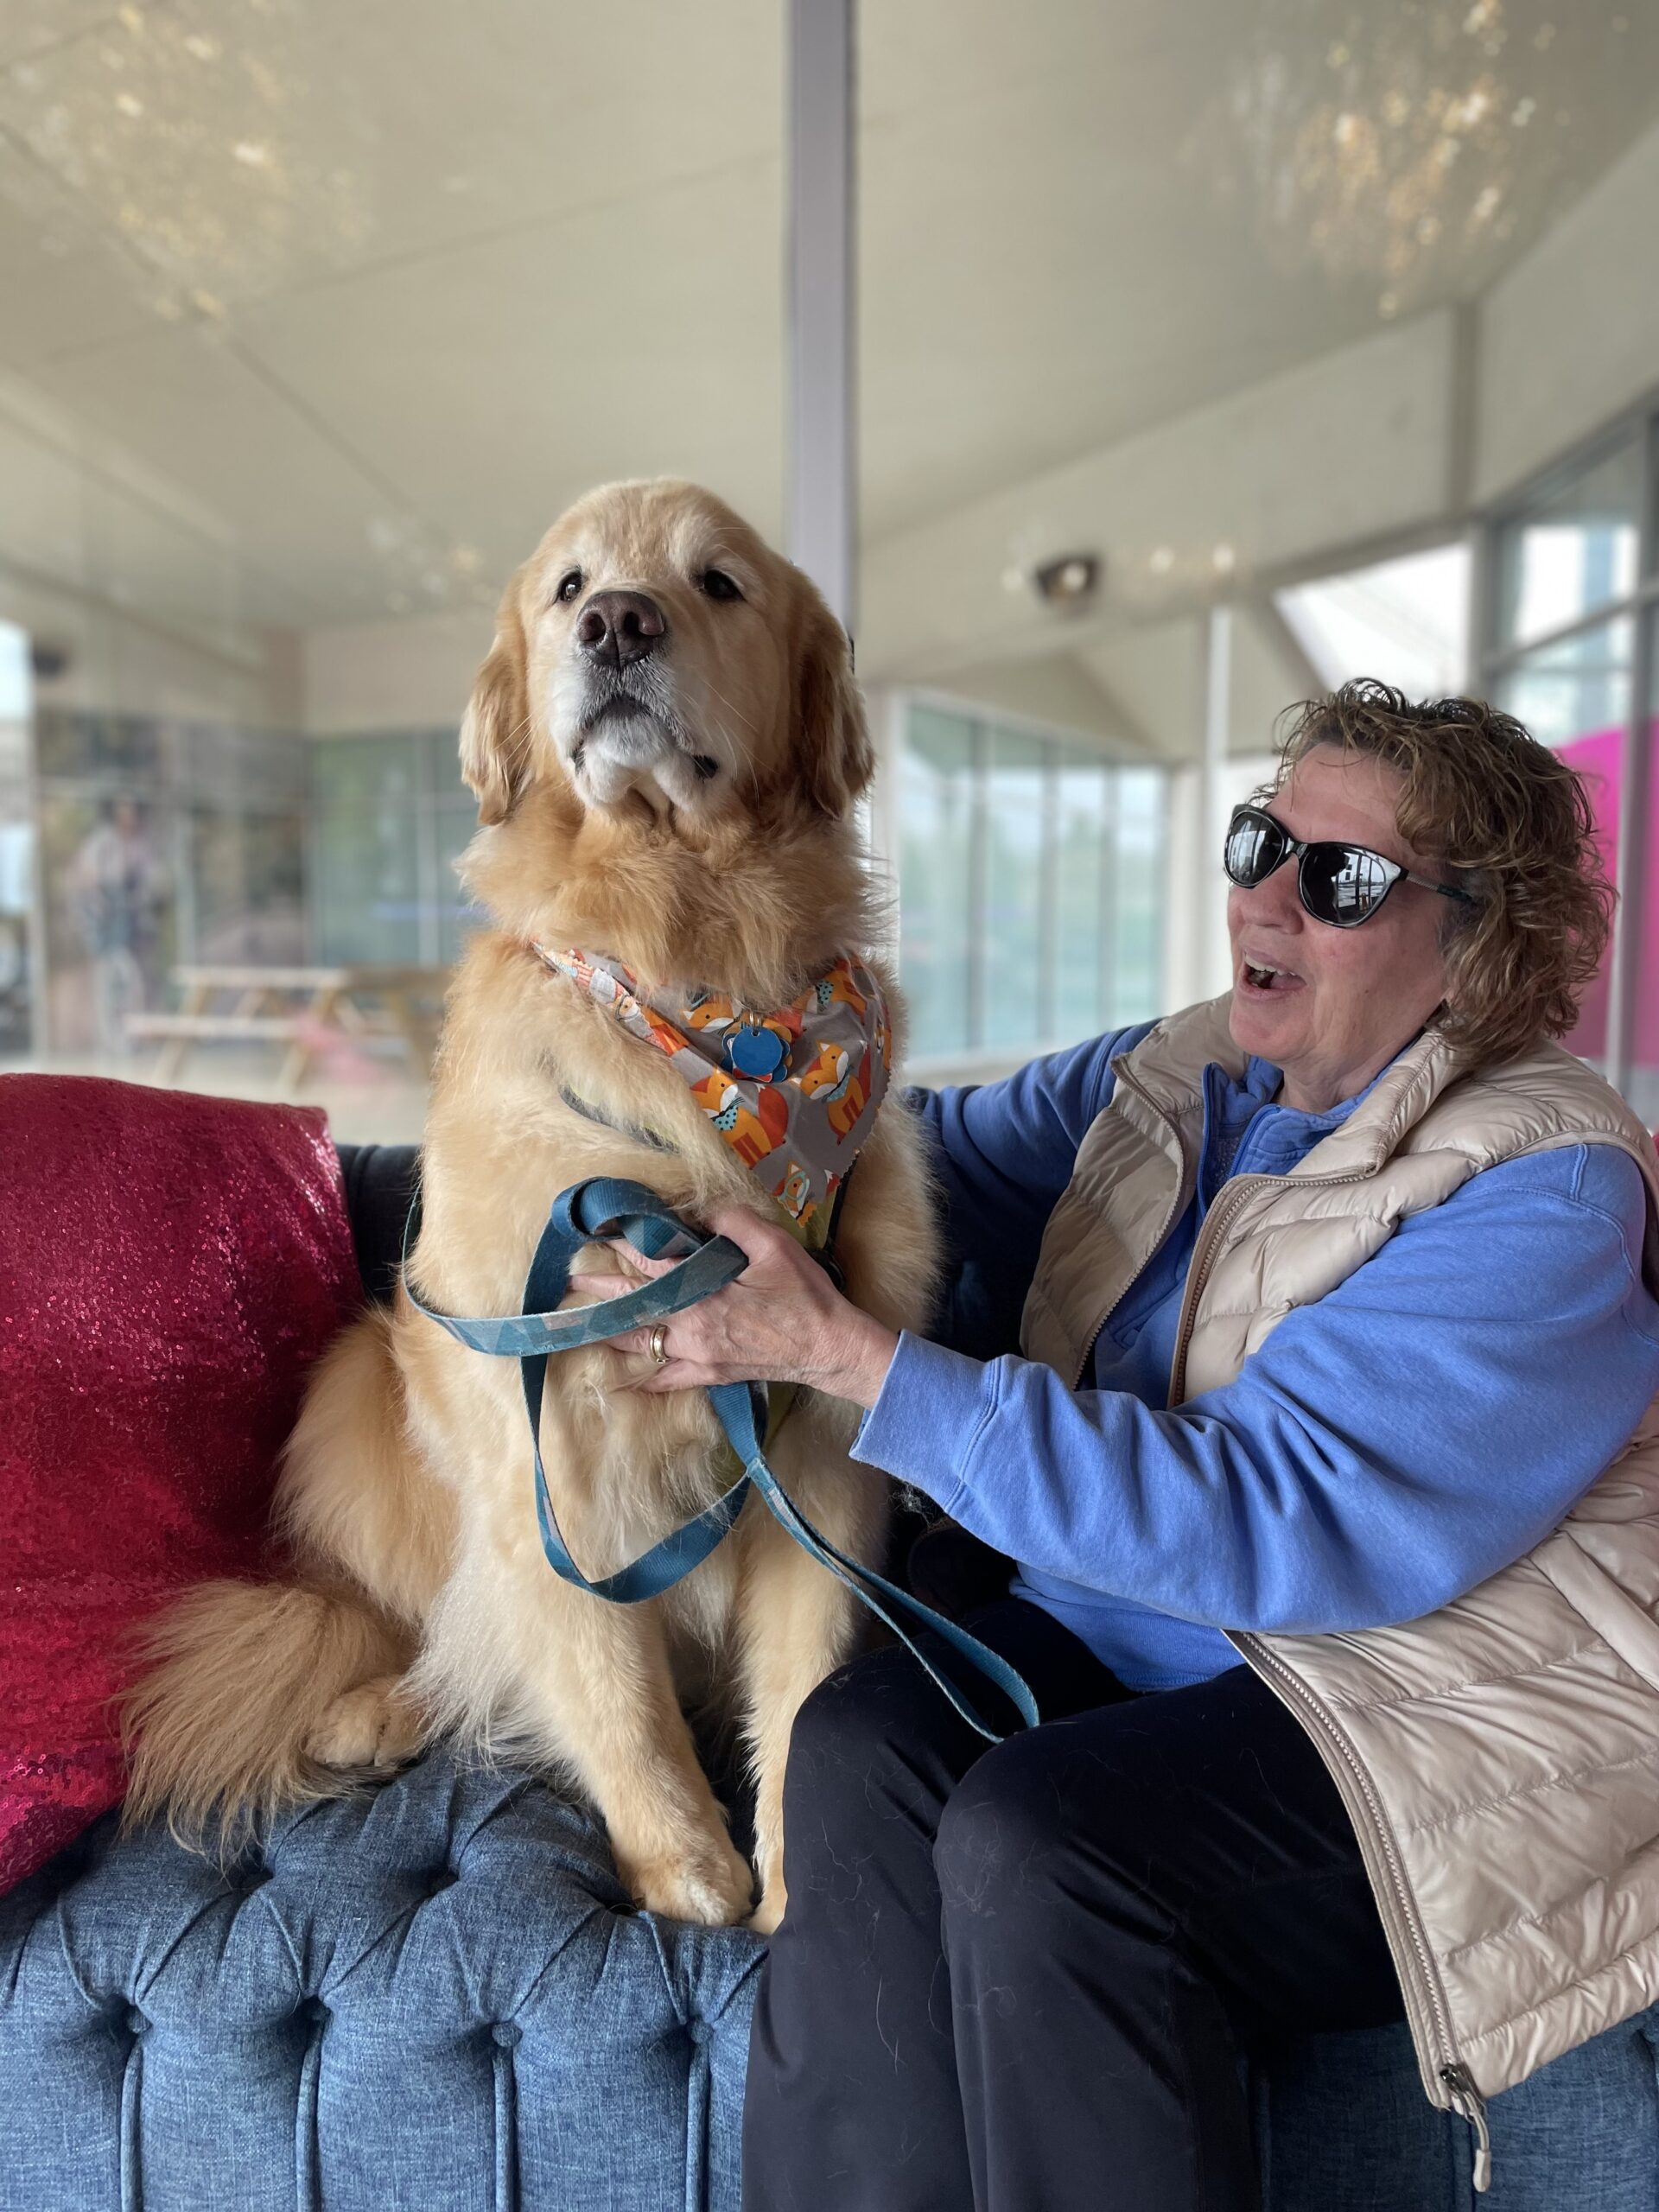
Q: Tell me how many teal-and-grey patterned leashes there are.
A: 1